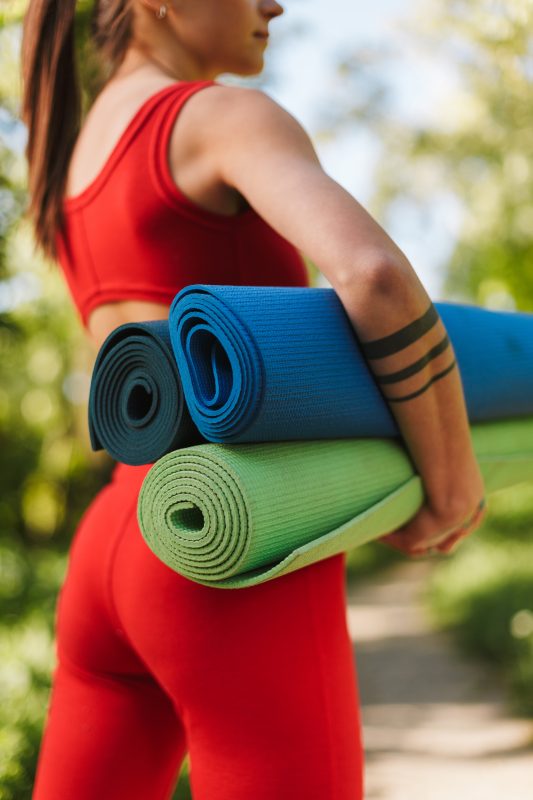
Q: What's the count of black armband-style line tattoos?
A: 3